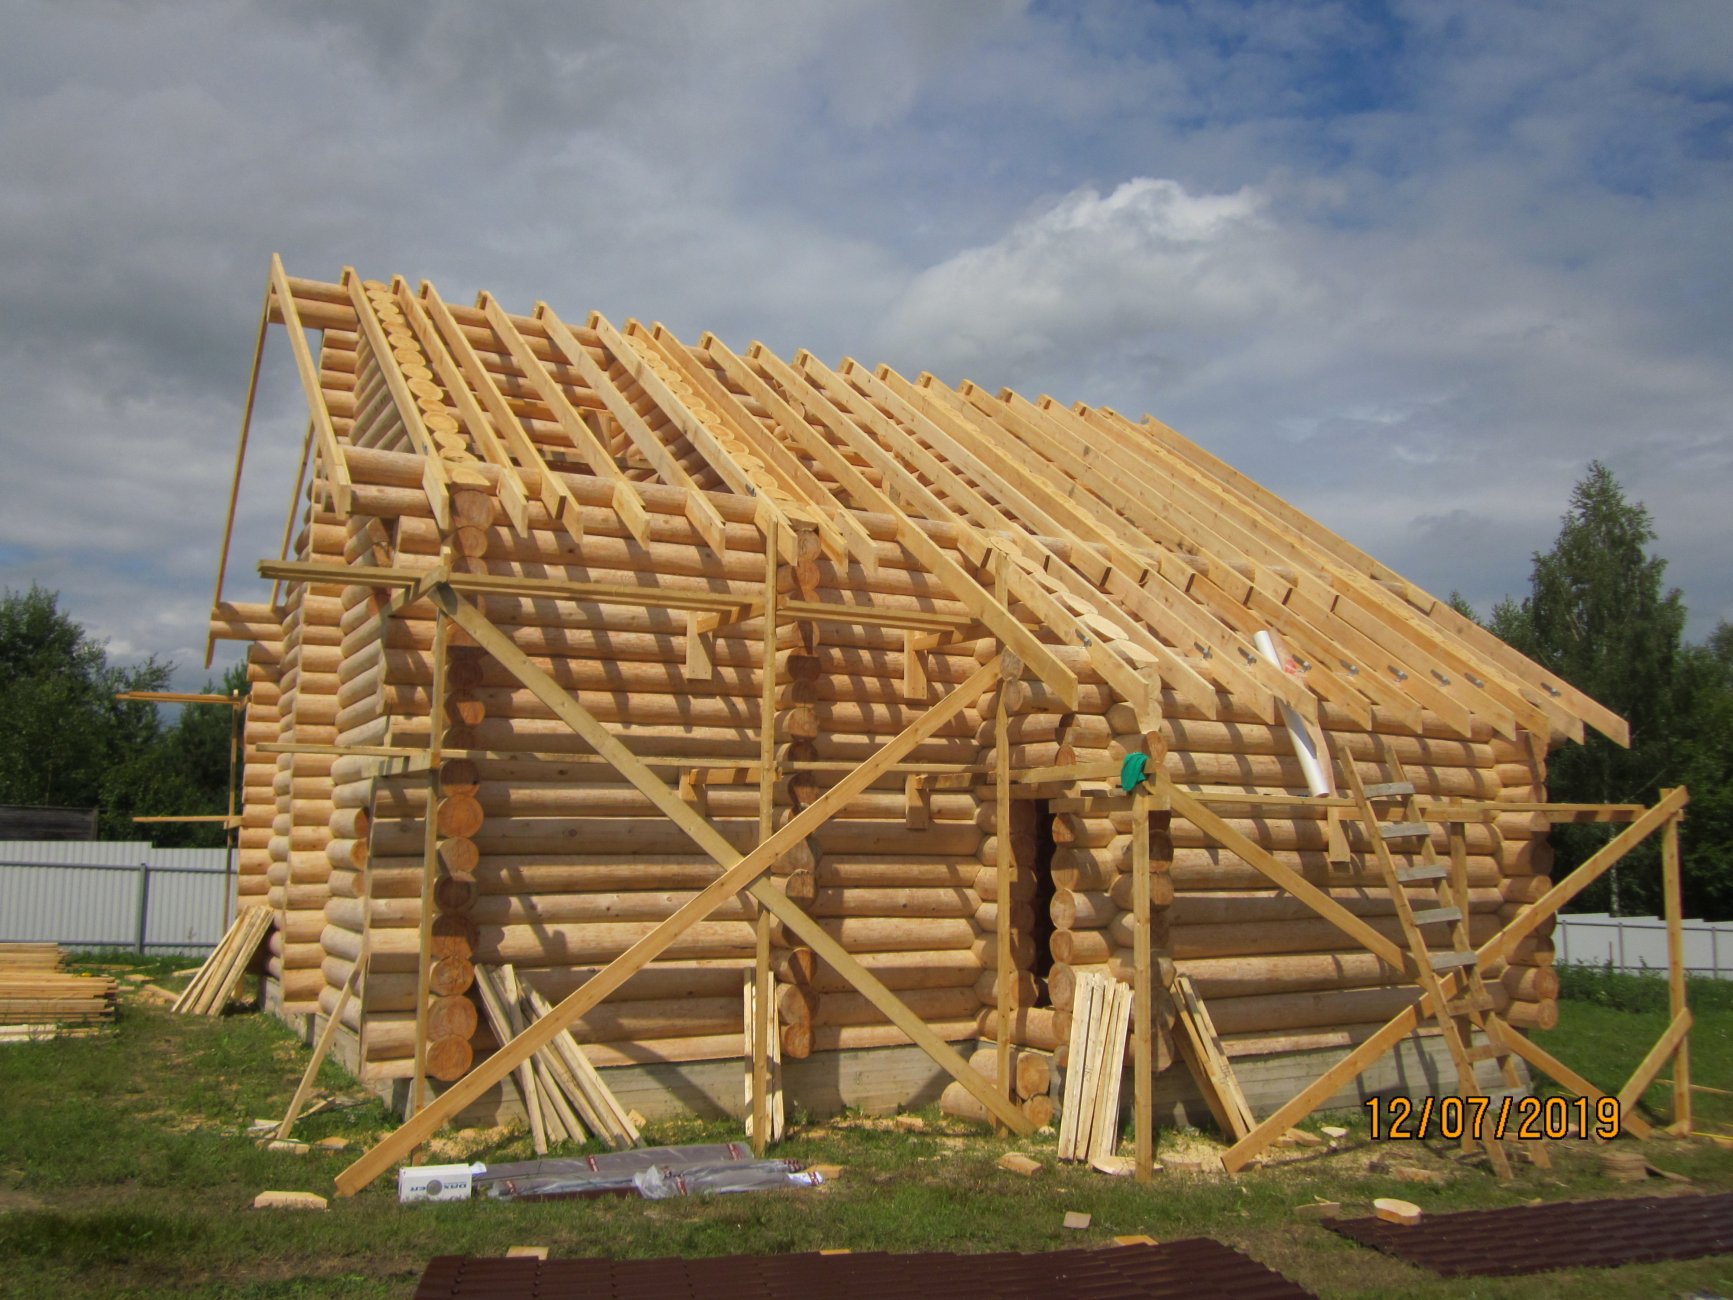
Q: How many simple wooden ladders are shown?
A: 1